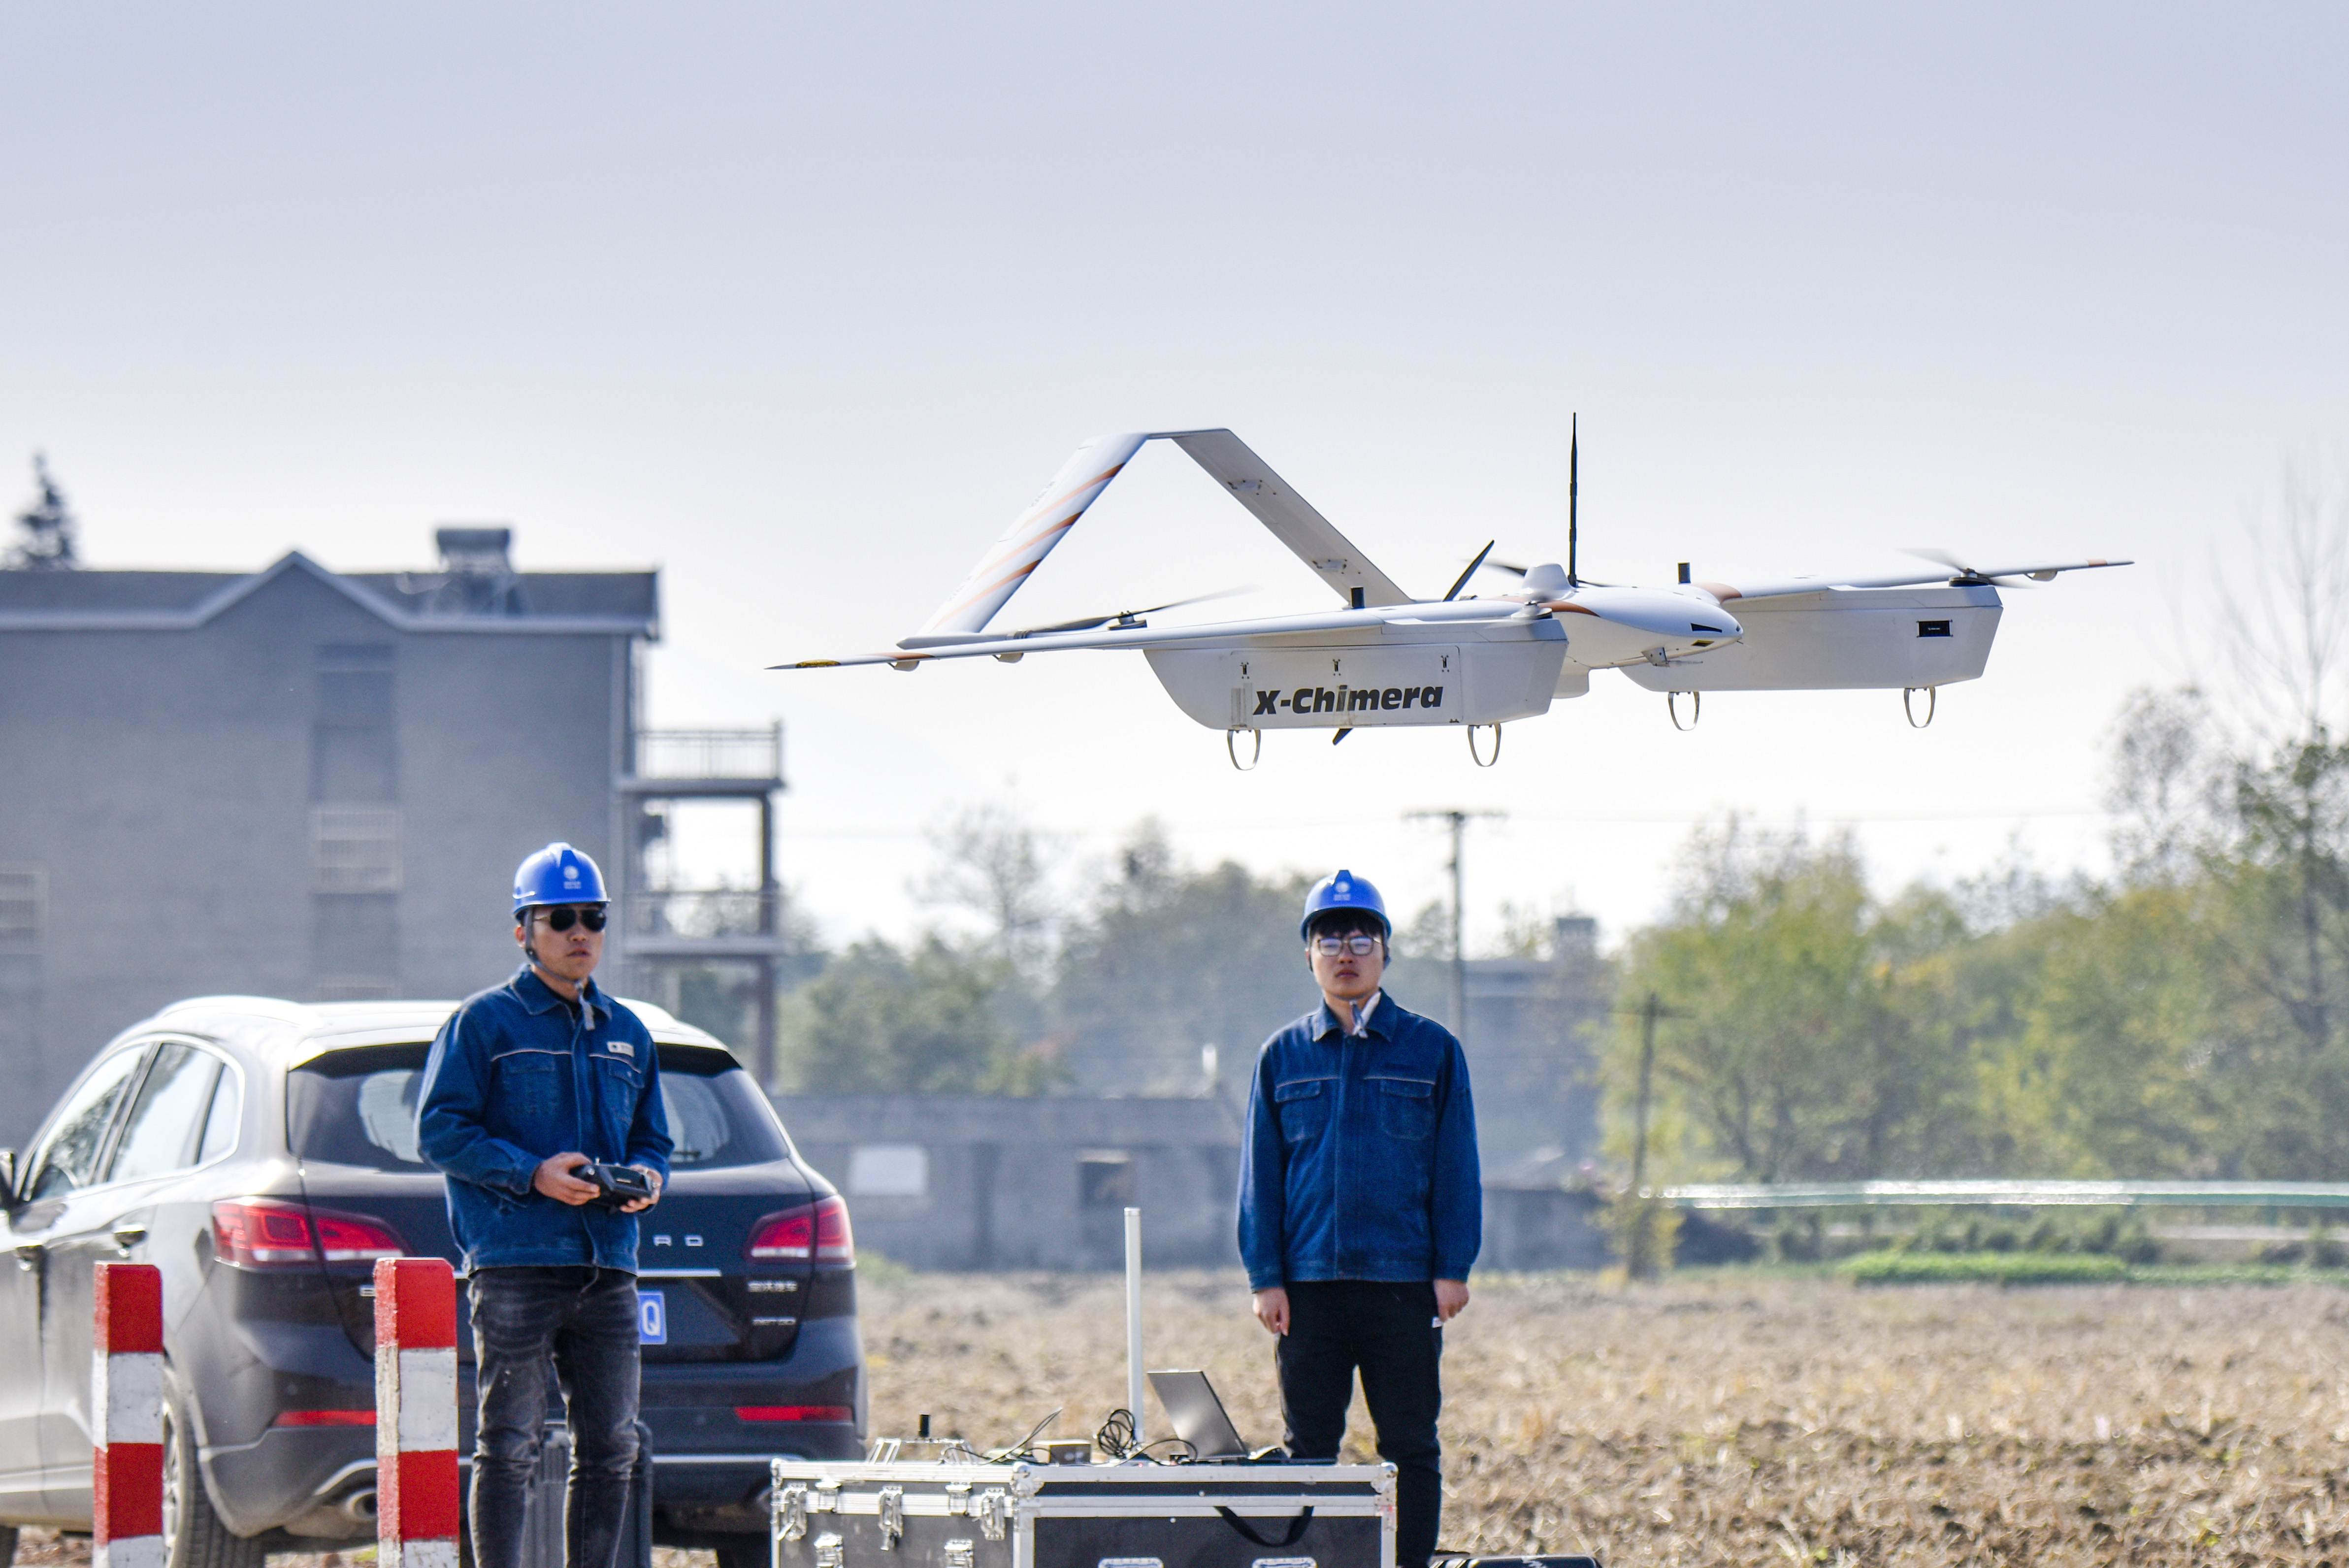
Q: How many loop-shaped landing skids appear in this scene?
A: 4